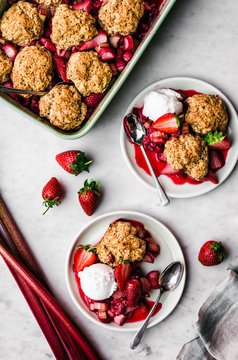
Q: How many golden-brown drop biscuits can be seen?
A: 11